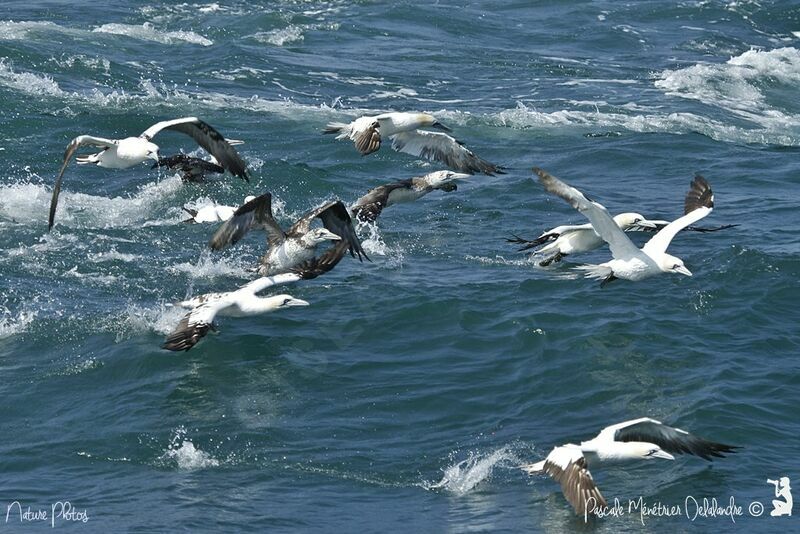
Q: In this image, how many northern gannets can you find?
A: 10